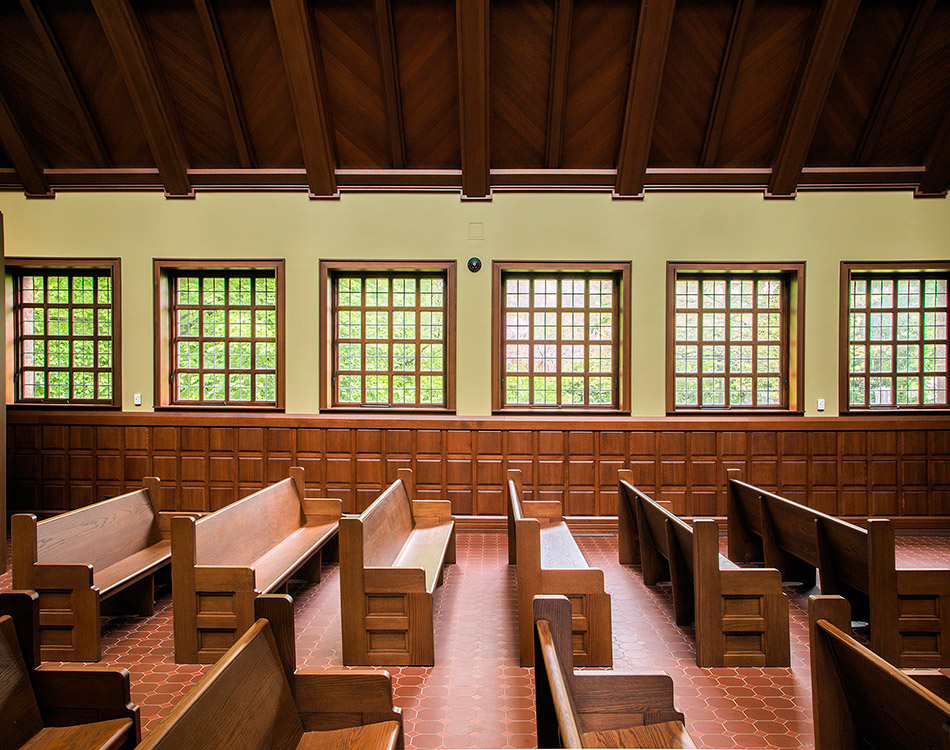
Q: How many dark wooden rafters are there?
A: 13